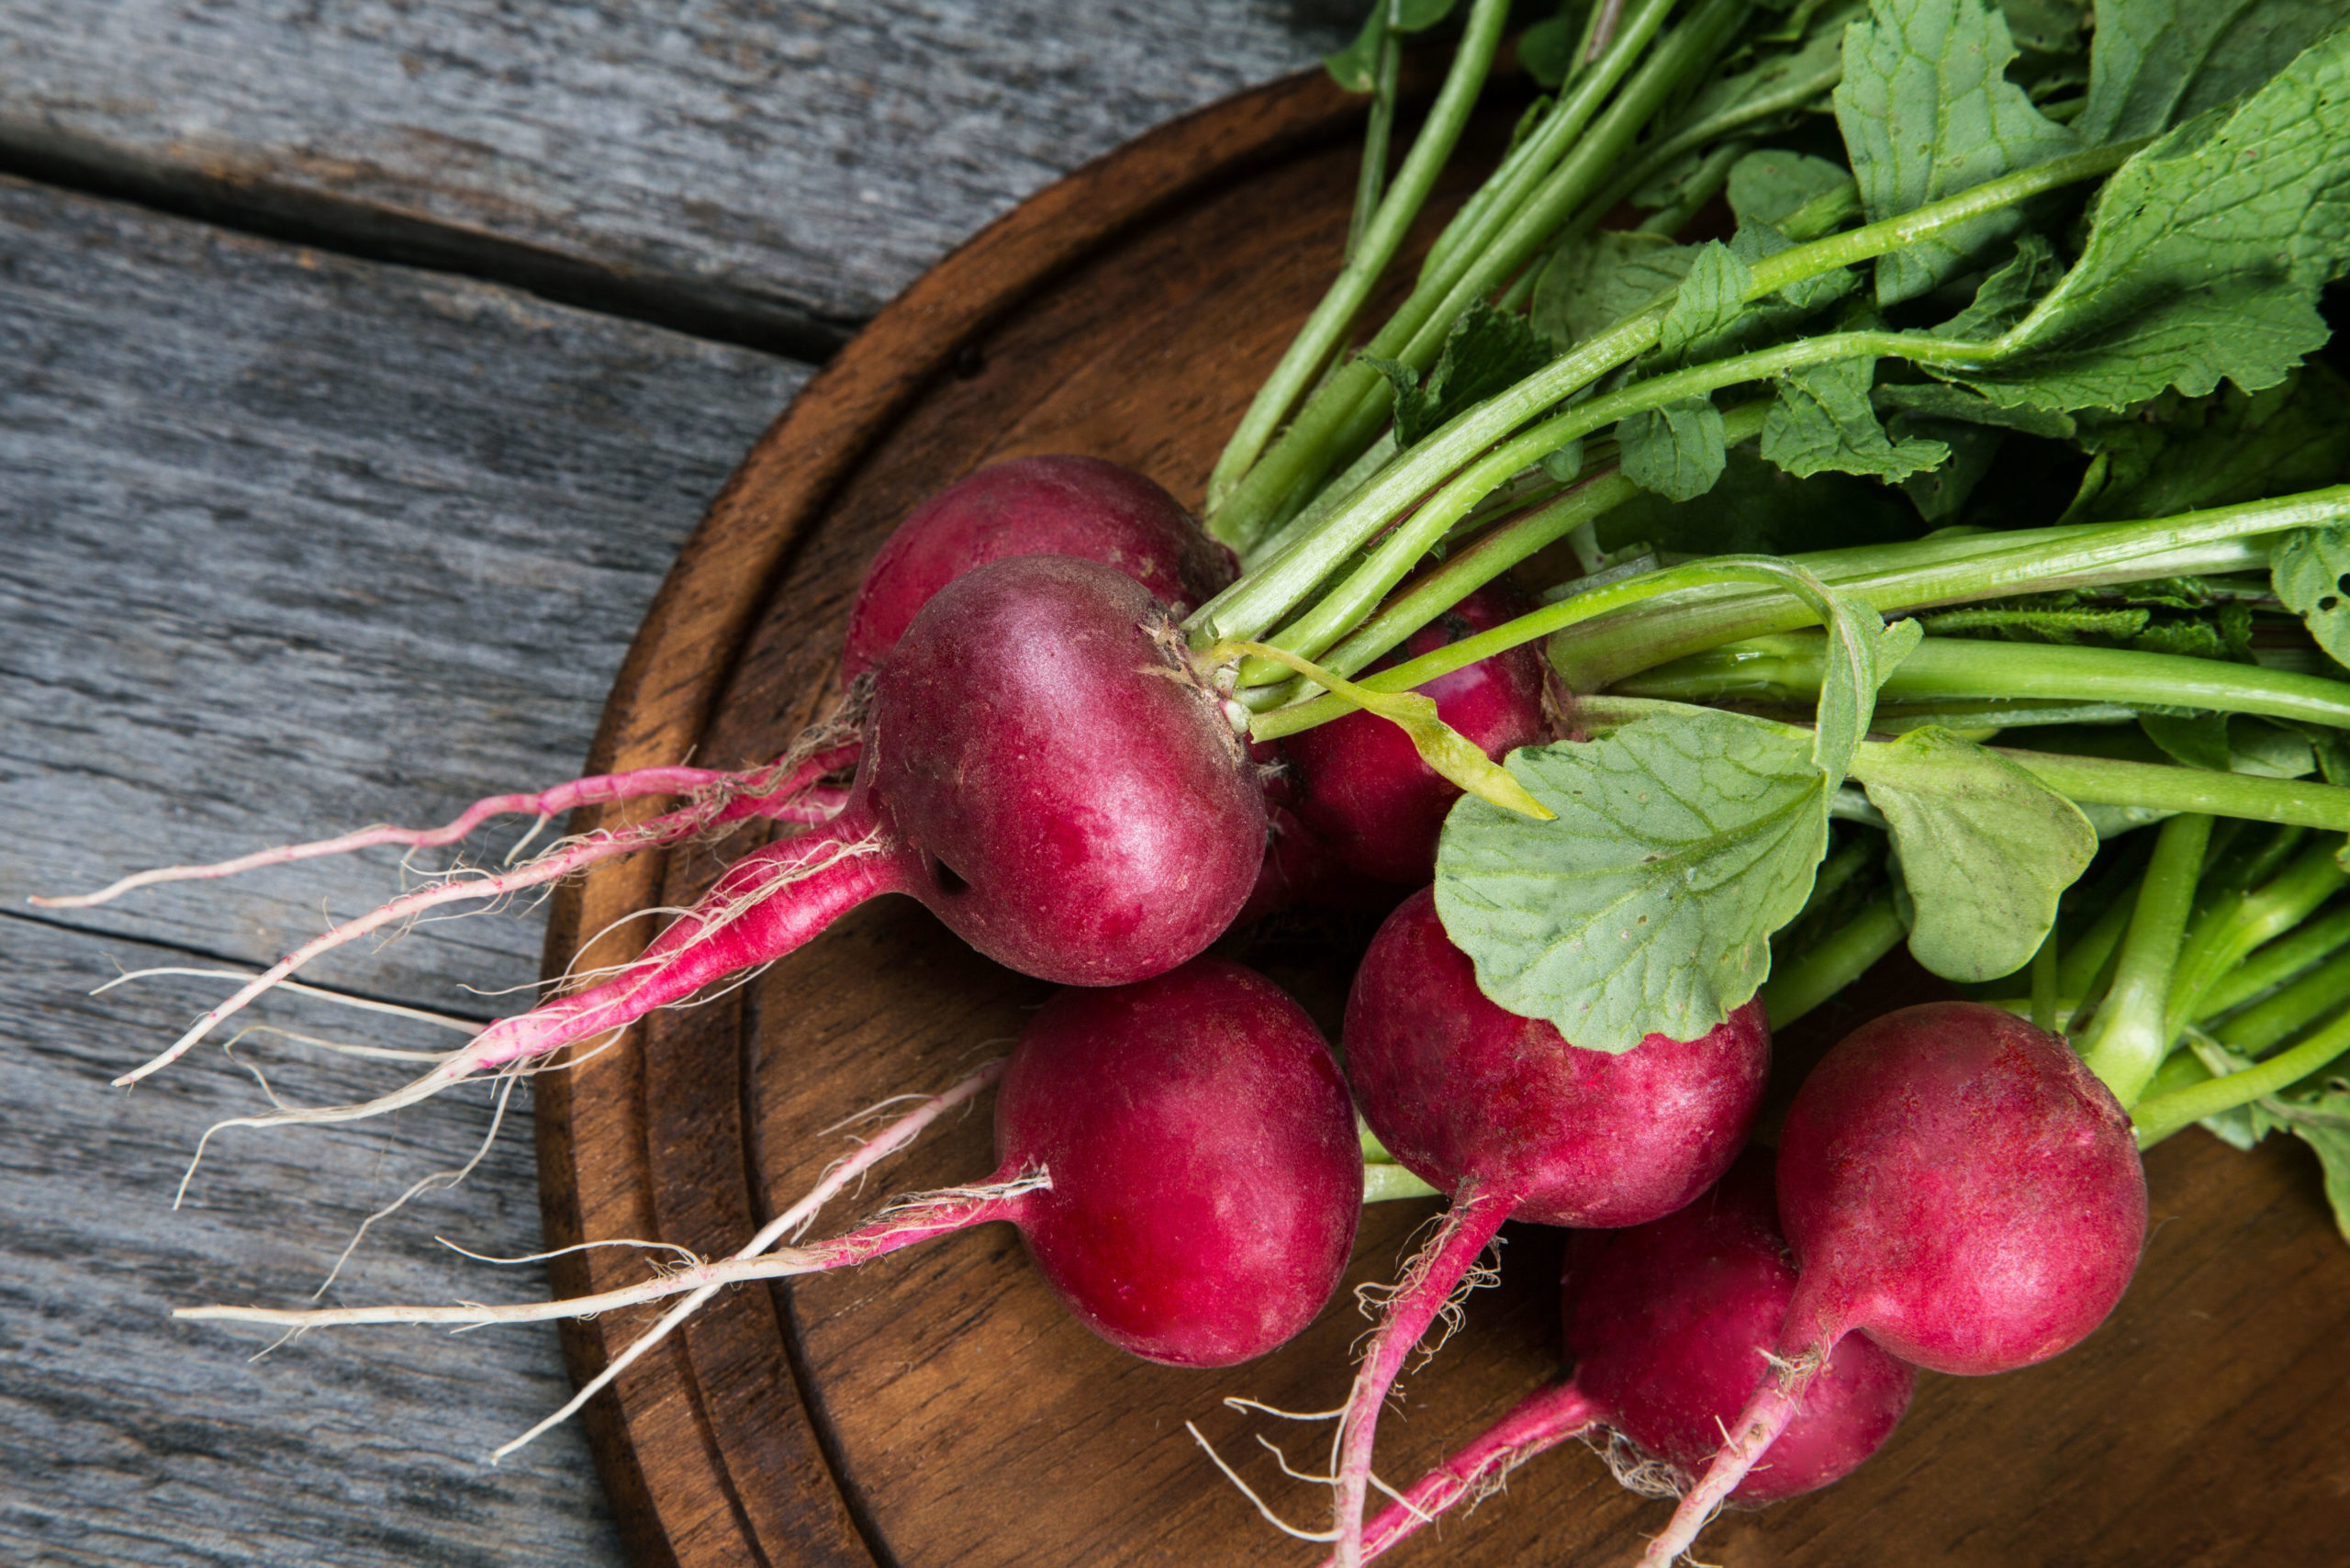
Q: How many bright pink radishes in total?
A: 7